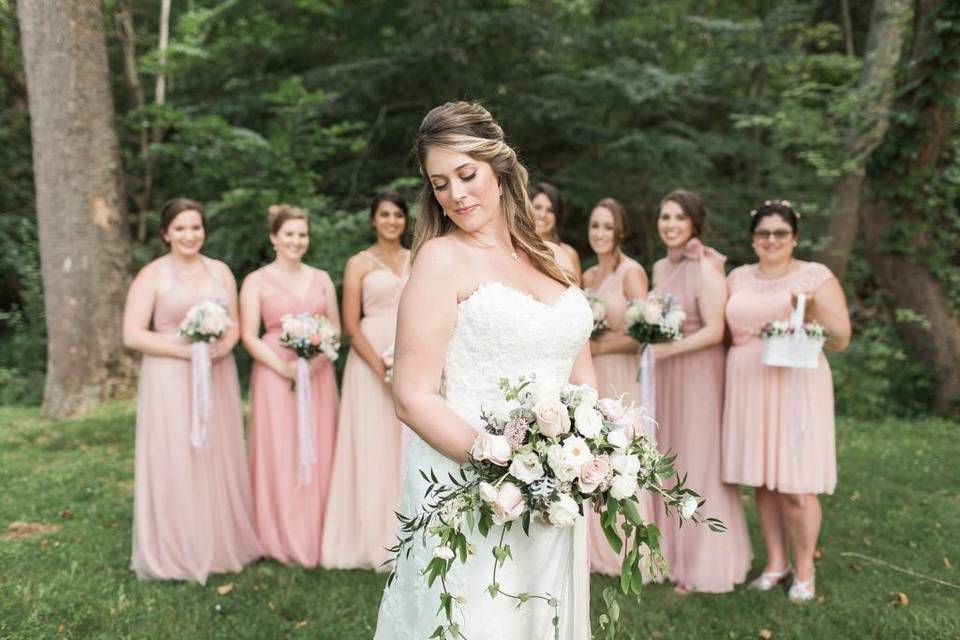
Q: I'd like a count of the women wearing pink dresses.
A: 7